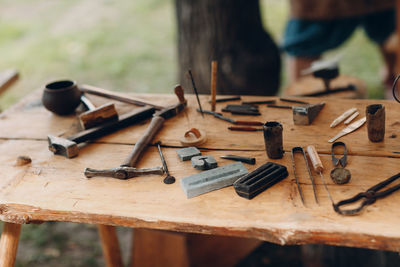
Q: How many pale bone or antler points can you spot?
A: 3